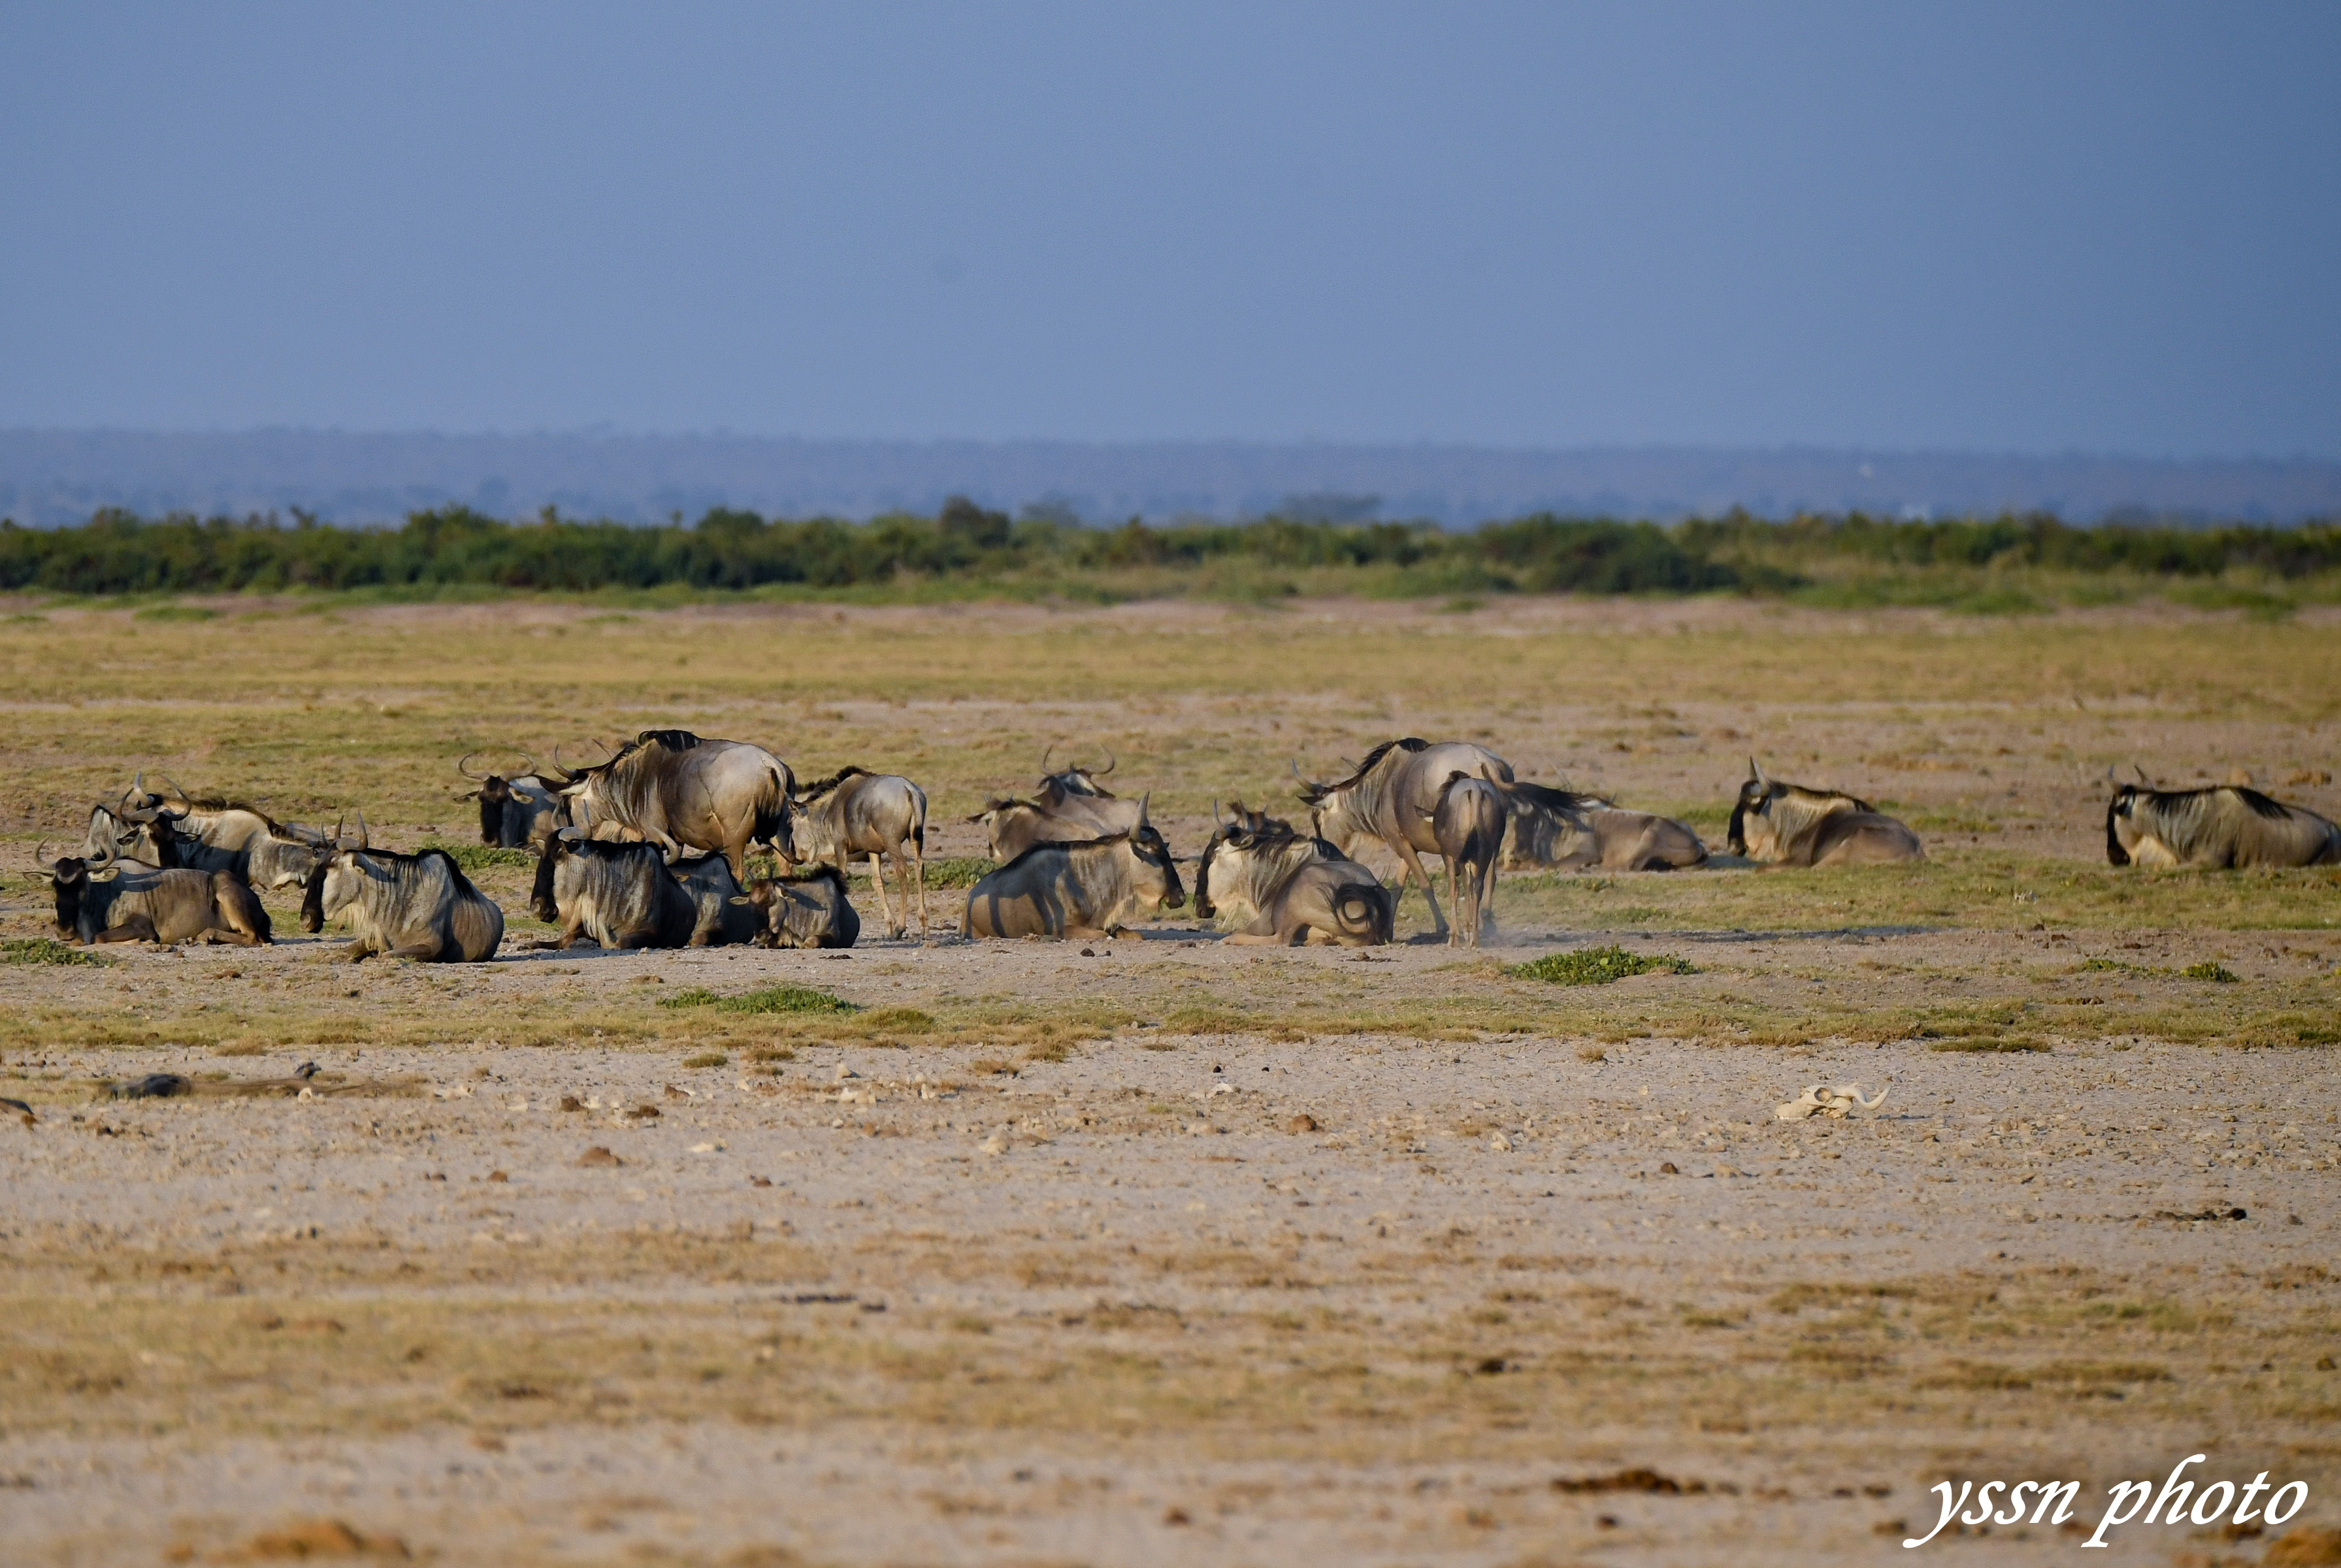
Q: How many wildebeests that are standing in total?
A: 4